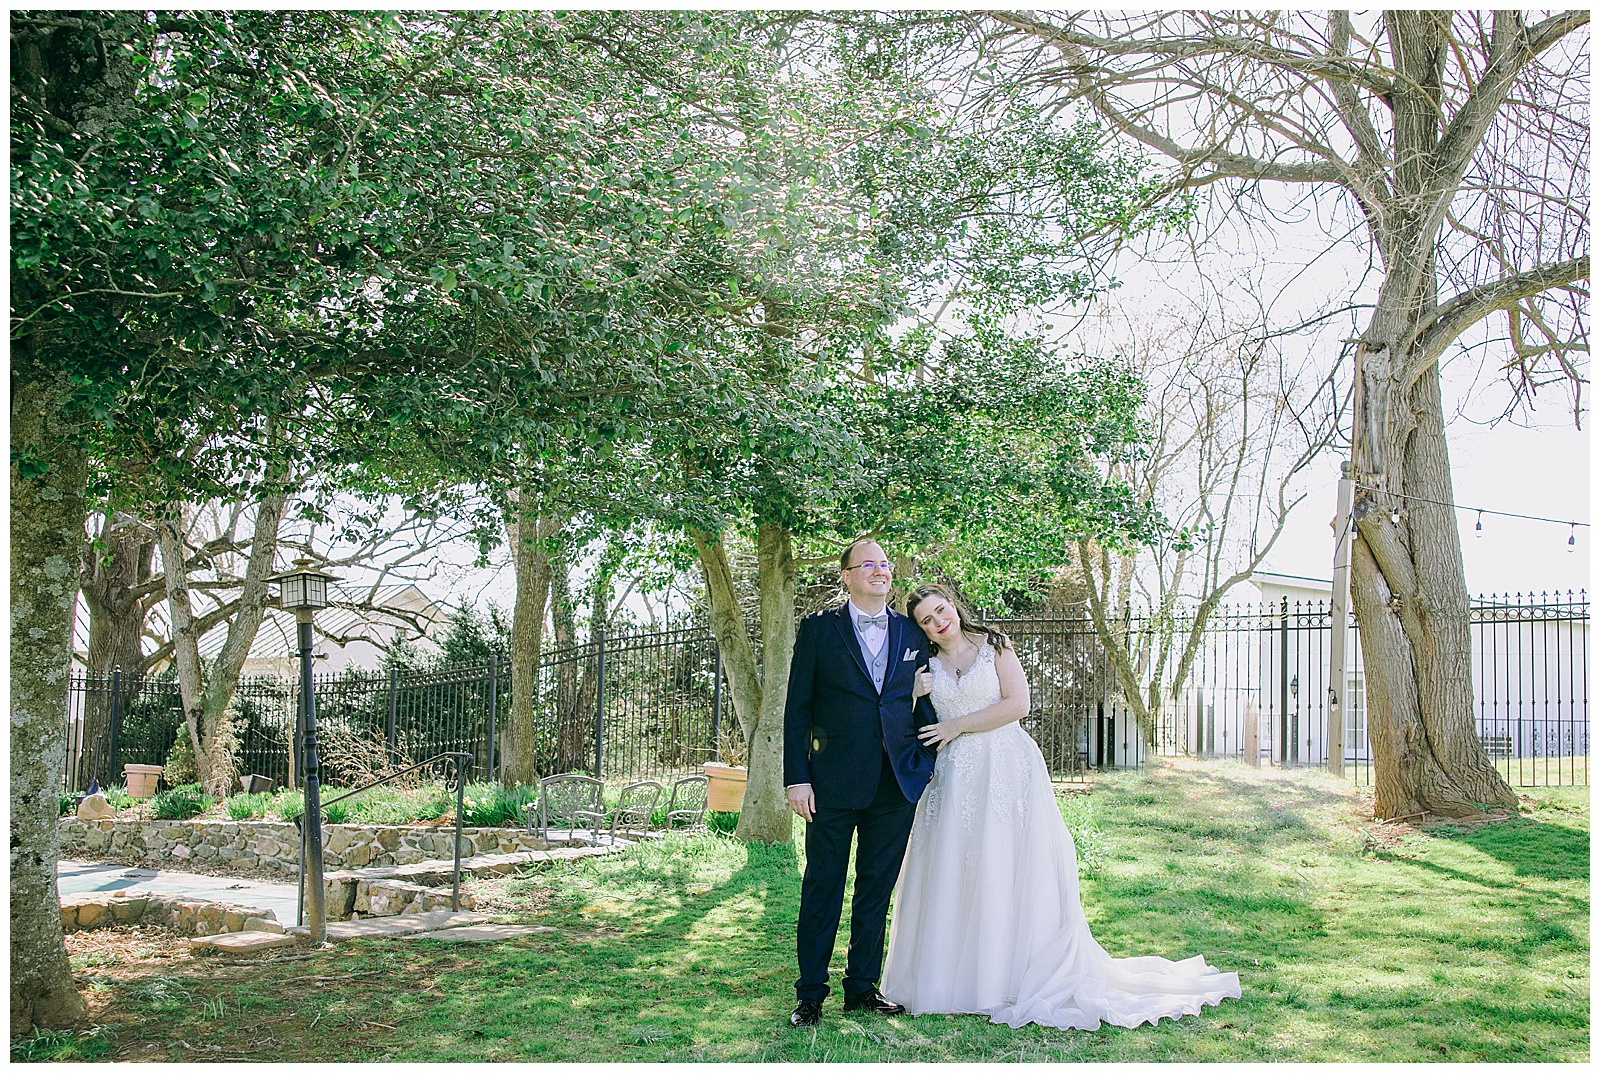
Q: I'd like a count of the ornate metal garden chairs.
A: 3